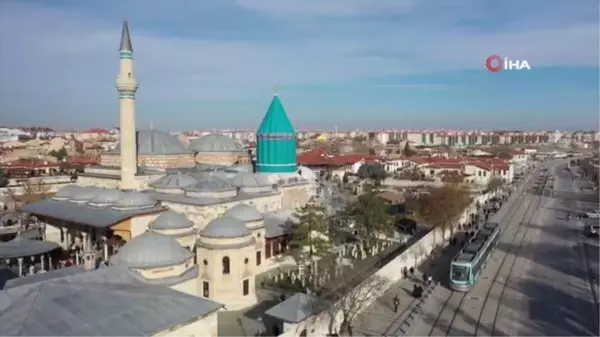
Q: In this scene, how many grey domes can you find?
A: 13